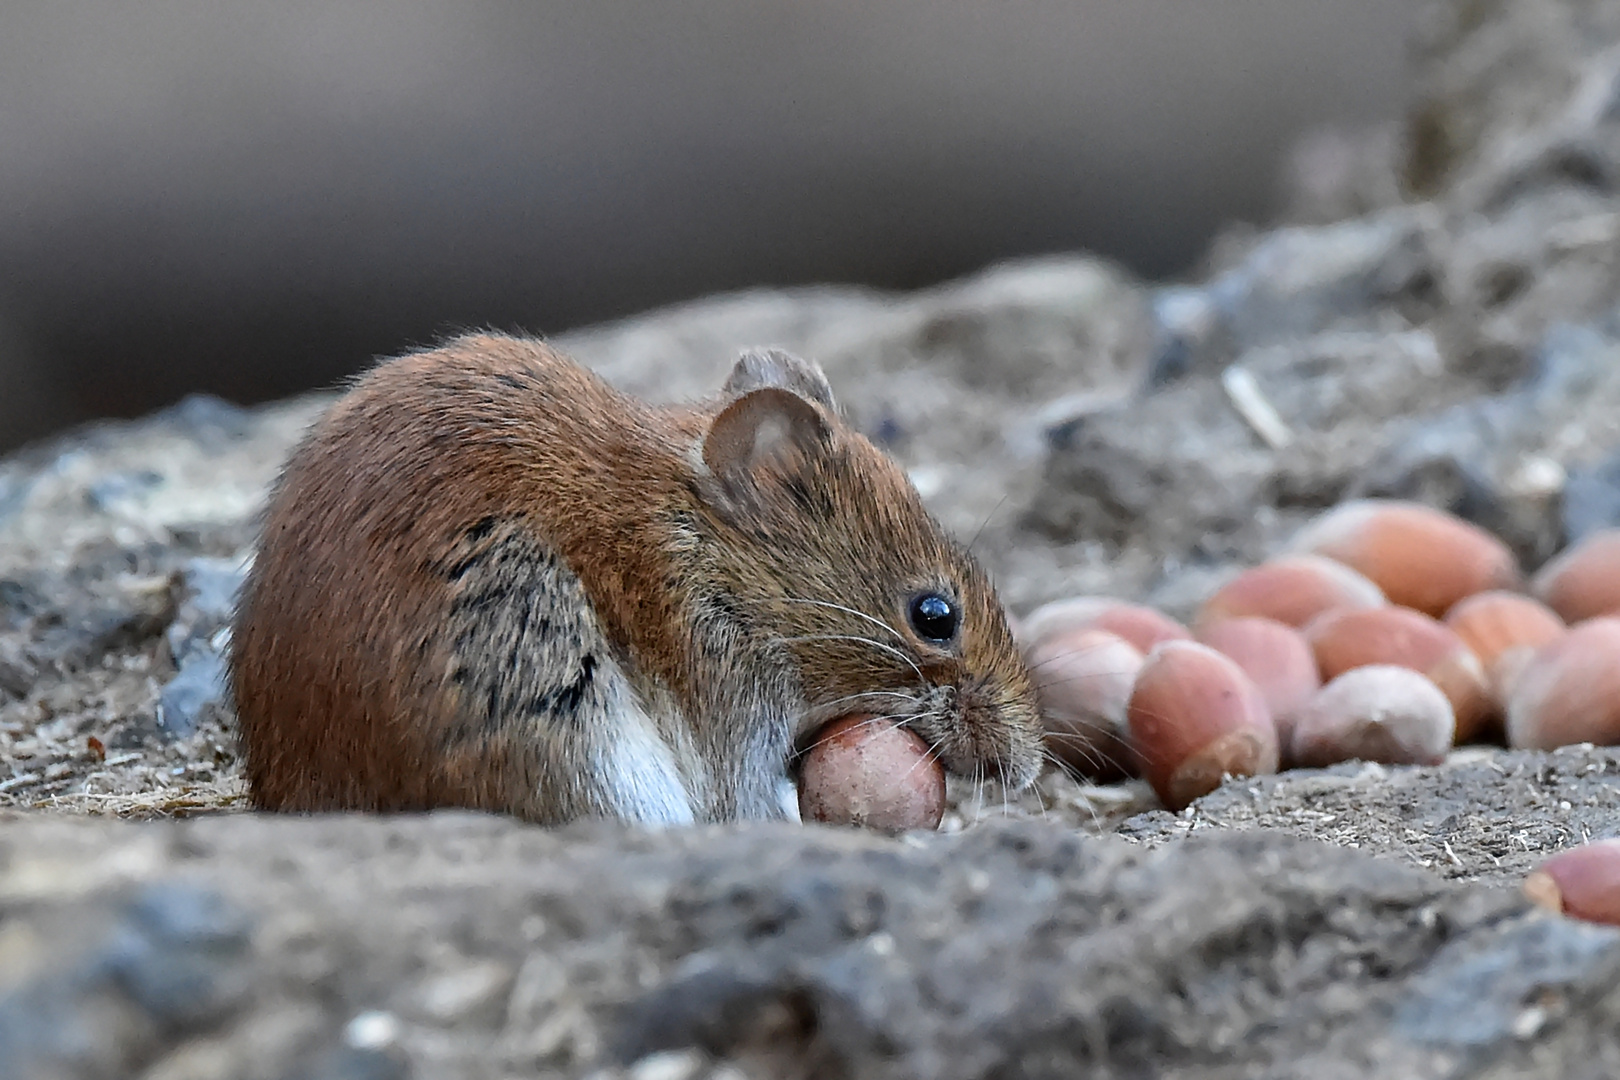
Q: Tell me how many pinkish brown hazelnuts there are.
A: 13